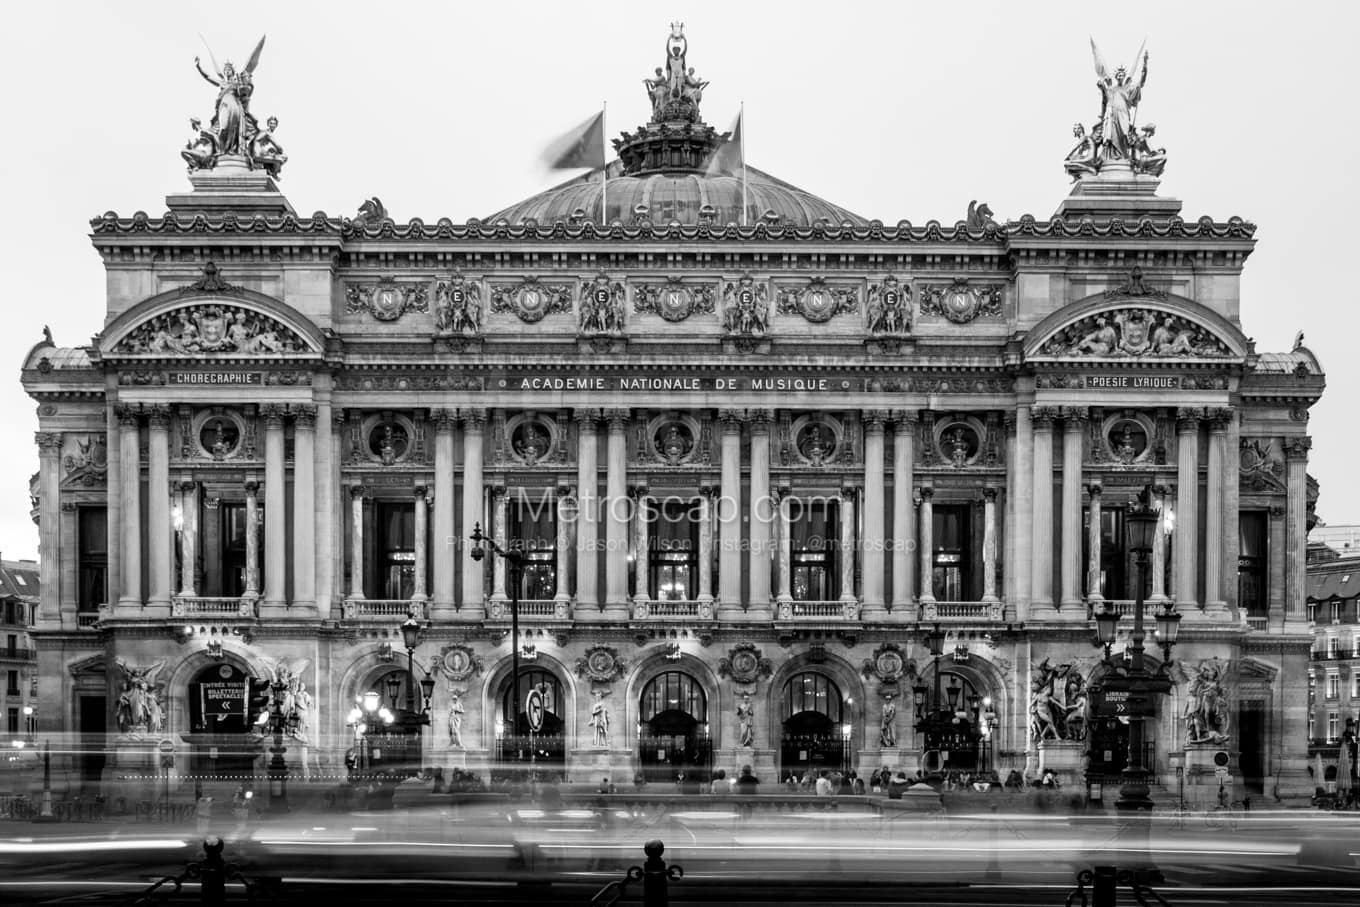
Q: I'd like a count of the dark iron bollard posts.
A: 3